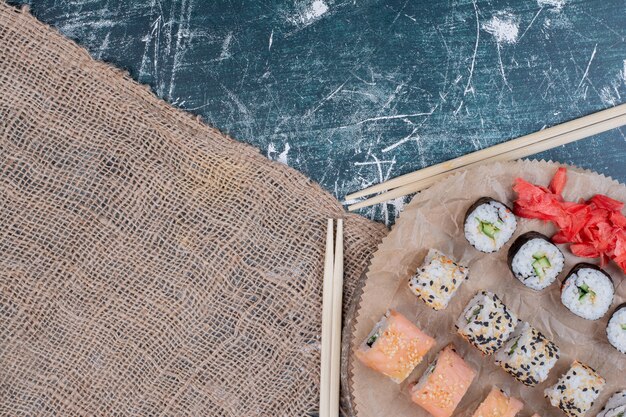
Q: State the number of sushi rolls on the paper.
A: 12